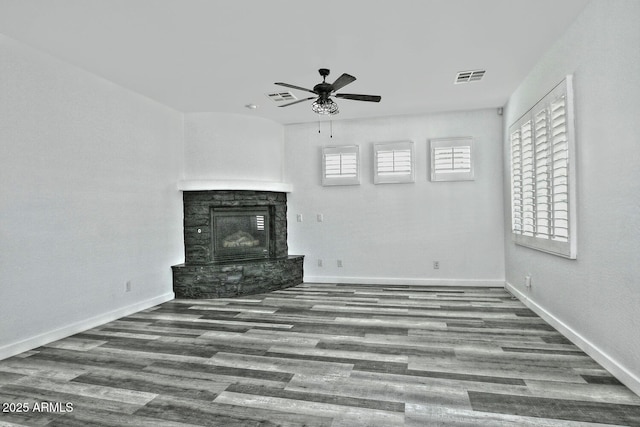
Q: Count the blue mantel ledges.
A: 0